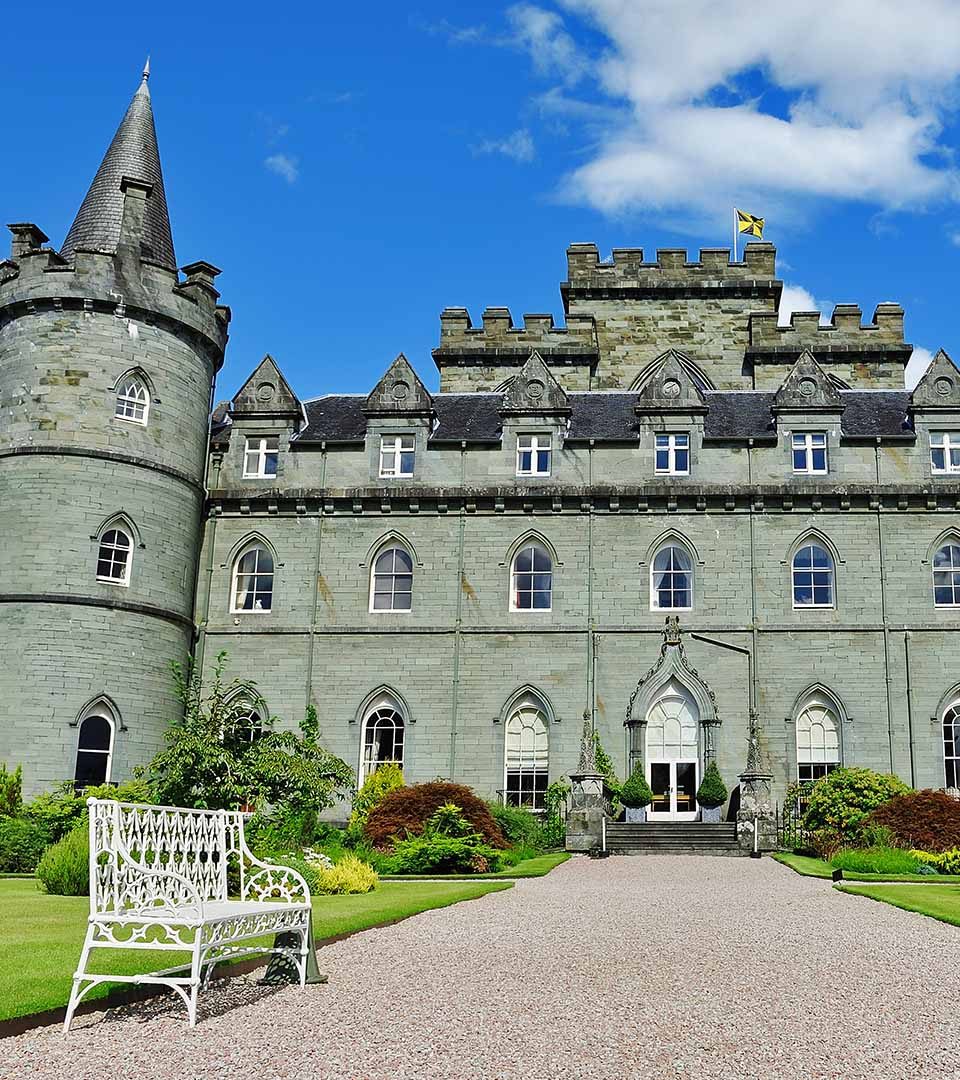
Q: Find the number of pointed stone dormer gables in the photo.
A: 6